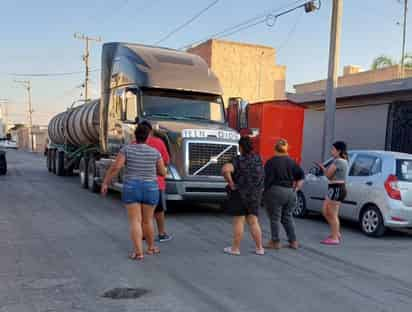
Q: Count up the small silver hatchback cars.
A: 1